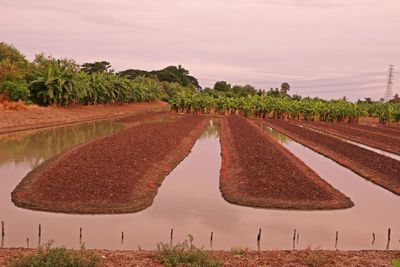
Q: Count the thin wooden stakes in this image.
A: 13